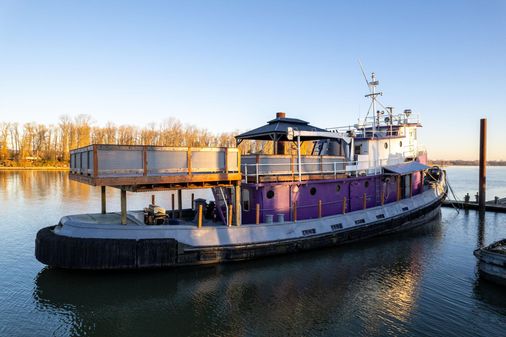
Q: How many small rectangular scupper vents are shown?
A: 5